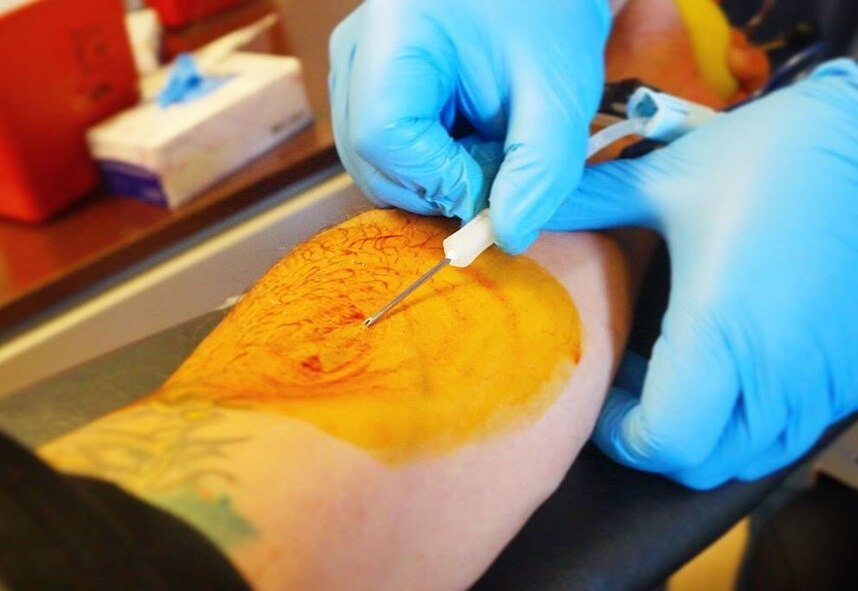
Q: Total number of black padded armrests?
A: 1